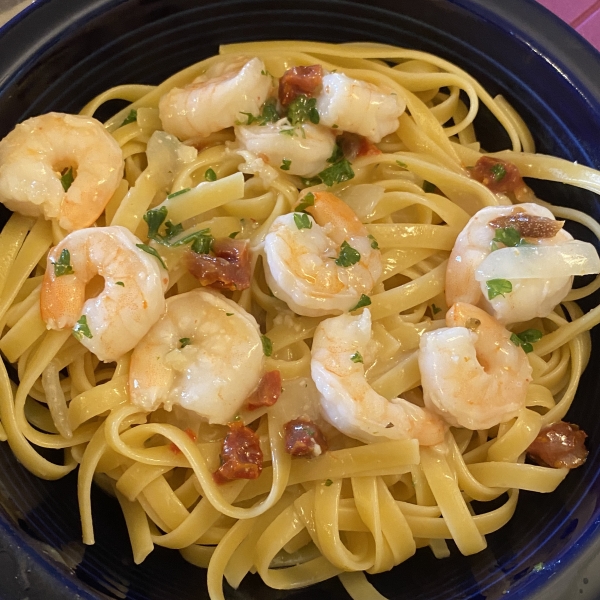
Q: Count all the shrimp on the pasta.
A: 10